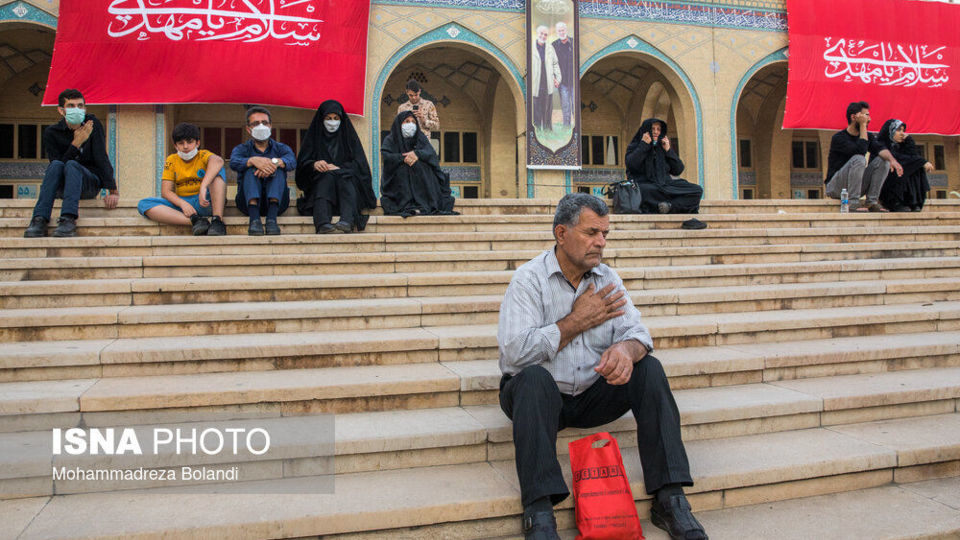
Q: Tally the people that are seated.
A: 9